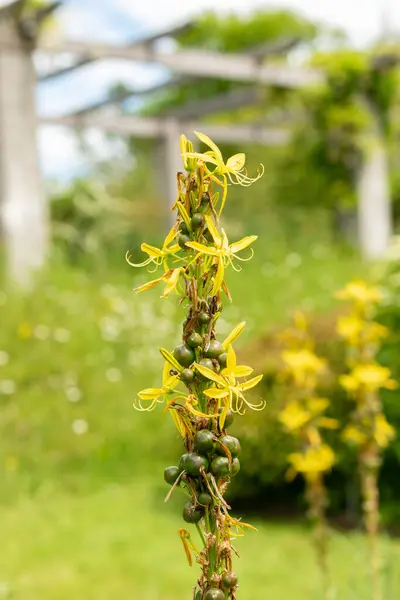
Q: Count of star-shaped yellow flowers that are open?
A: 5